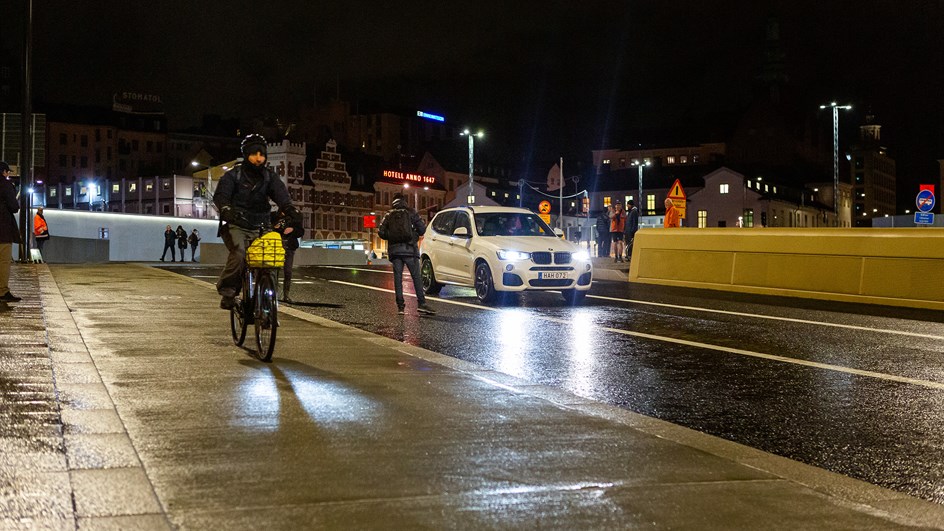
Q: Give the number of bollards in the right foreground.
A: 0